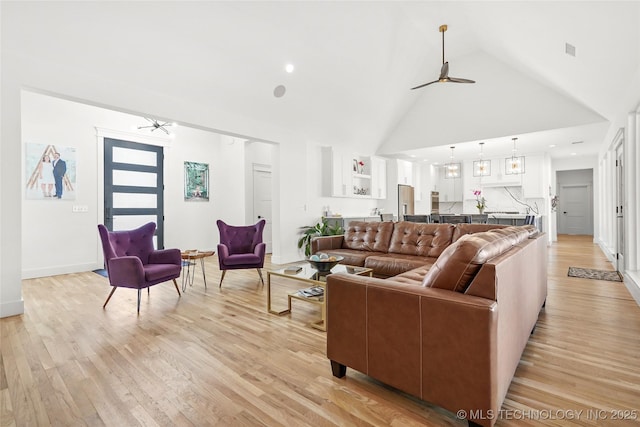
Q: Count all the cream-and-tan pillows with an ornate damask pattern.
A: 0